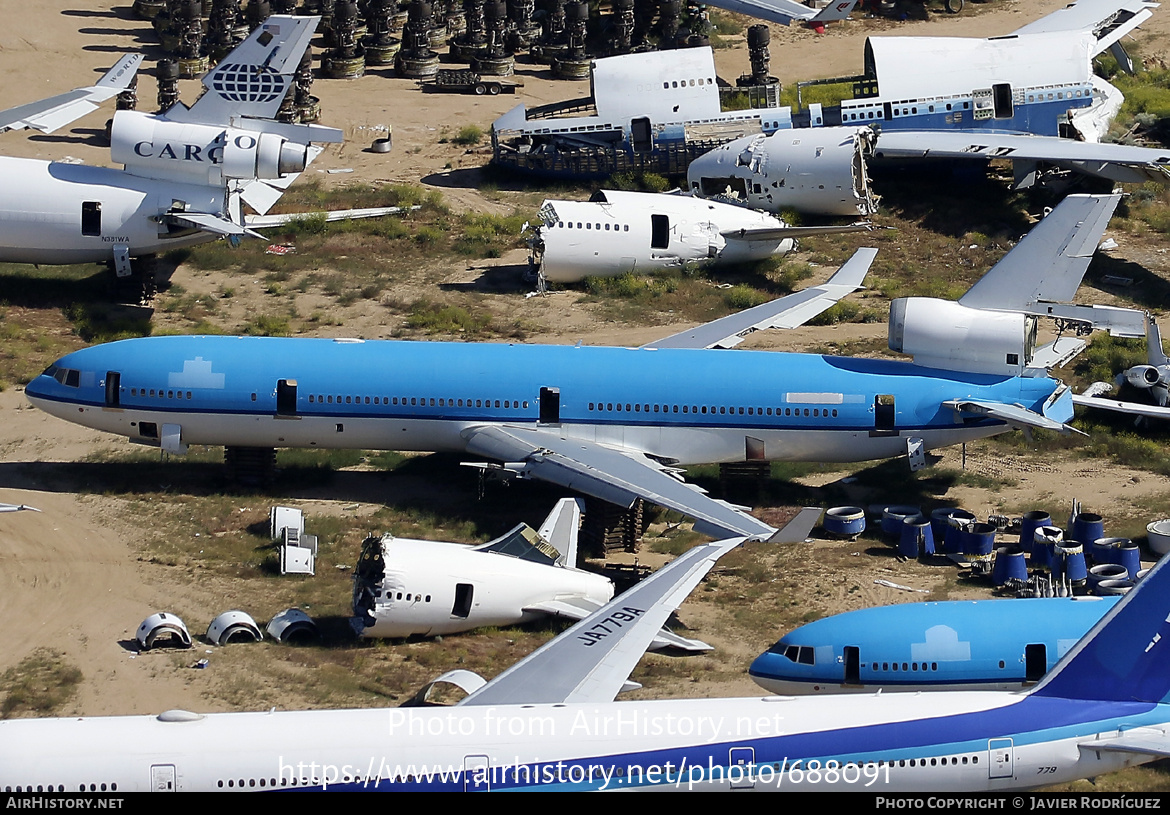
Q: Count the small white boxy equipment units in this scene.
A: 2